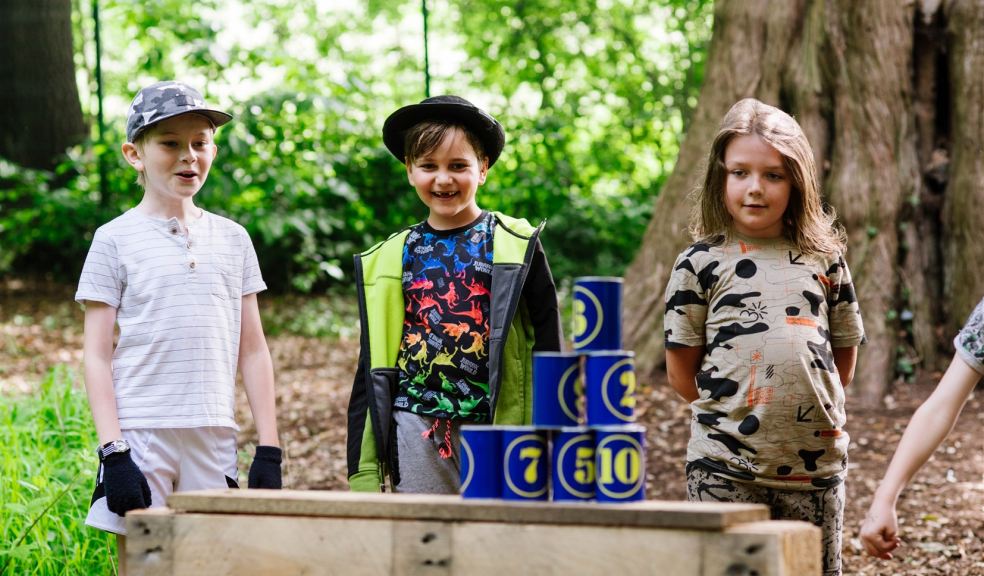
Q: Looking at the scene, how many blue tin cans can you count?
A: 7